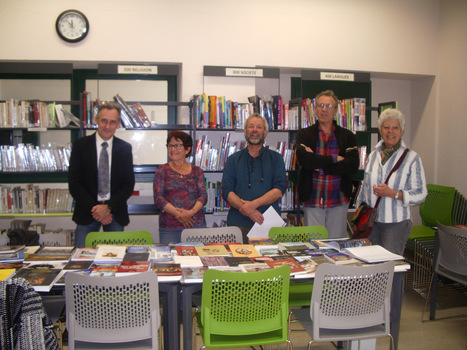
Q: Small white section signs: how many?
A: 3